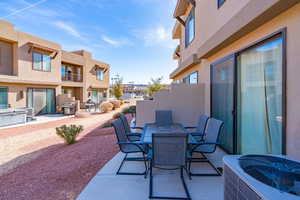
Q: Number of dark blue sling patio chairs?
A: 6